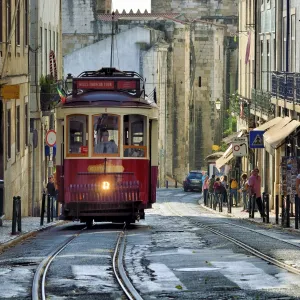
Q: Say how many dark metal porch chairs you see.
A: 0